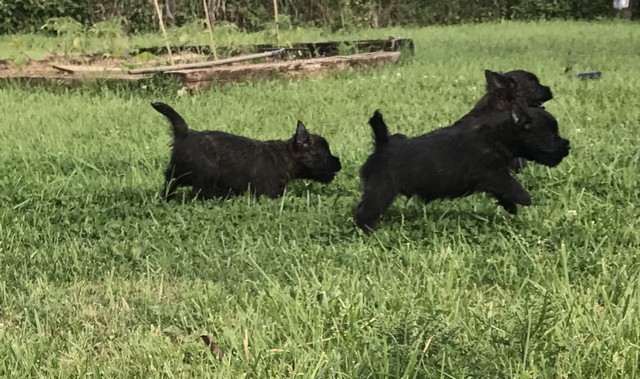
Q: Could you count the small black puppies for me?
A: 3